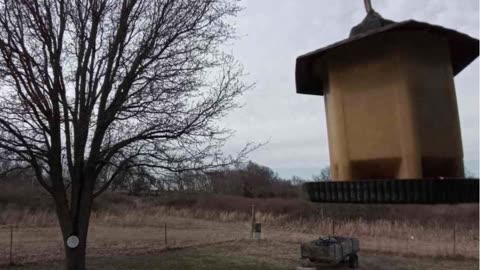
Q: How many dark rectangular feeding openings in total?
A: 2